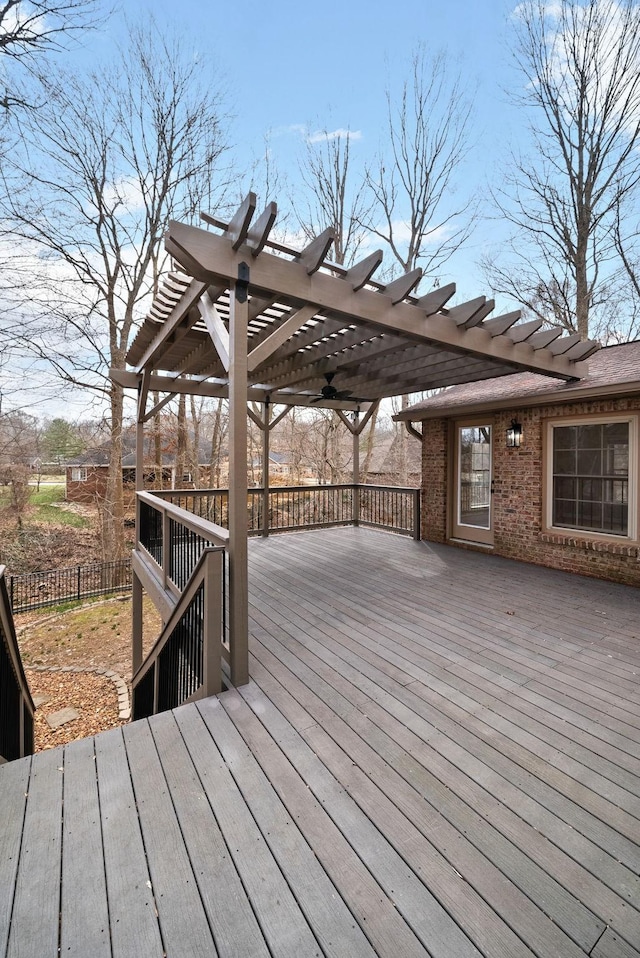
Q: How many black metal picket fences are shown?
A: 1